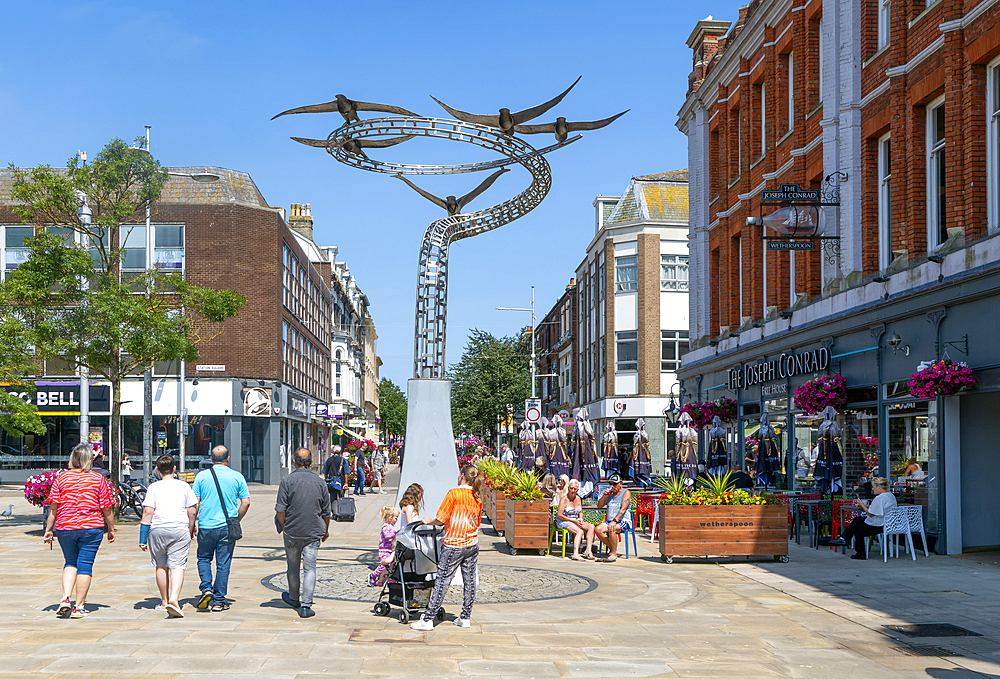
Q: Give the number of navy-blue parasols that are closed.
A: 10